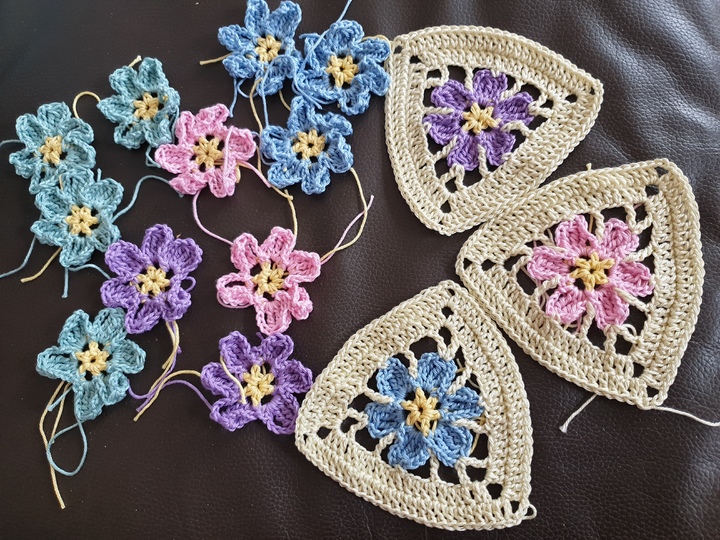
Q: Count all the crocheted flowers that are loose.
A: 11